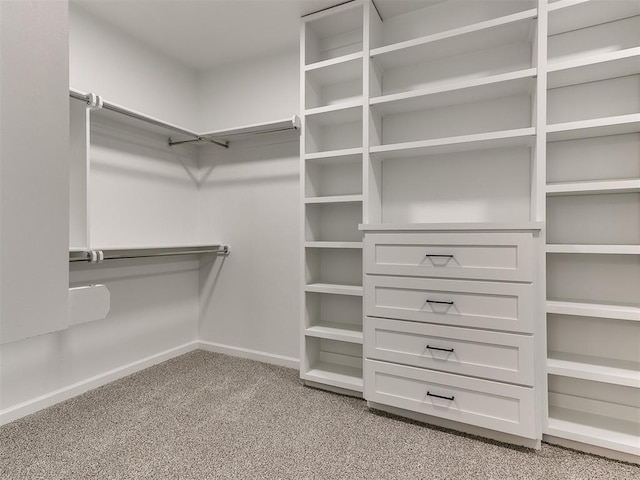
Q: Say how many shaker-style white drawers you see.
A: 4